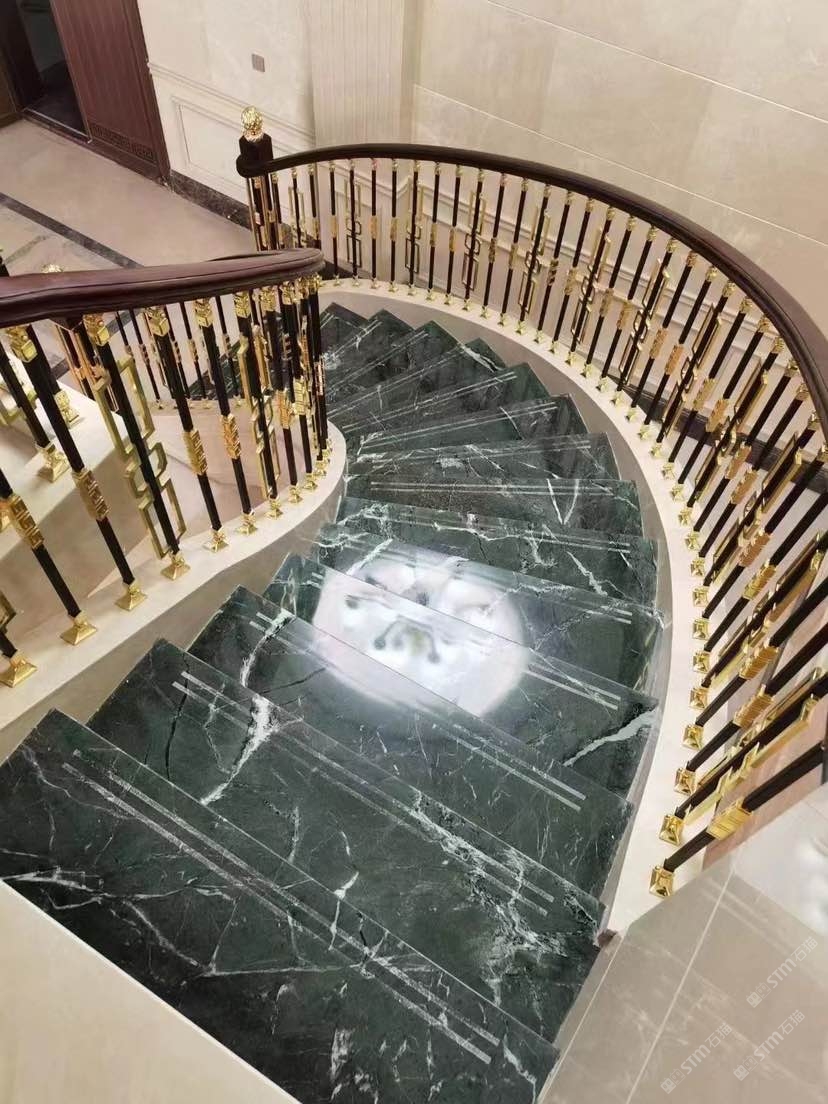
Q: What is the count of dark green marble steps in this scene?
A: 14